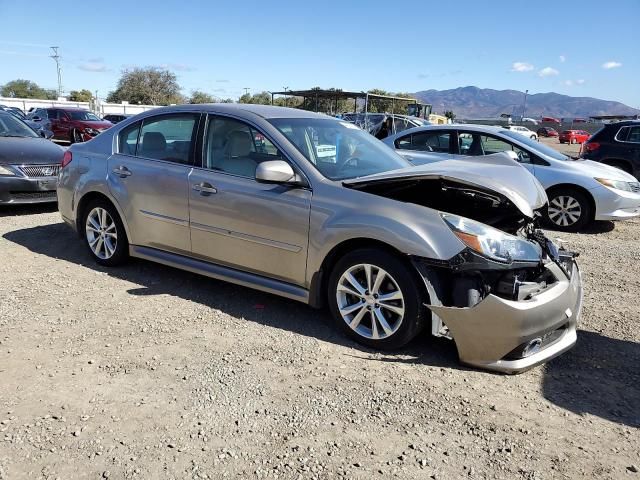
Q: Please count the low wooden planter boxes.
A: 0